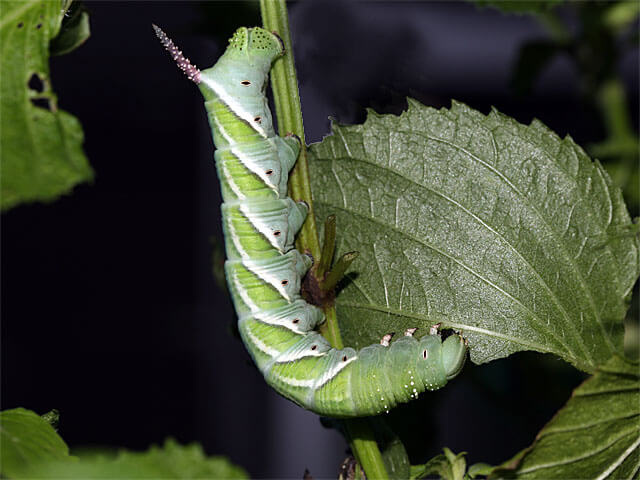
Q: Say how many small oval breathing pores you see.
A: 9